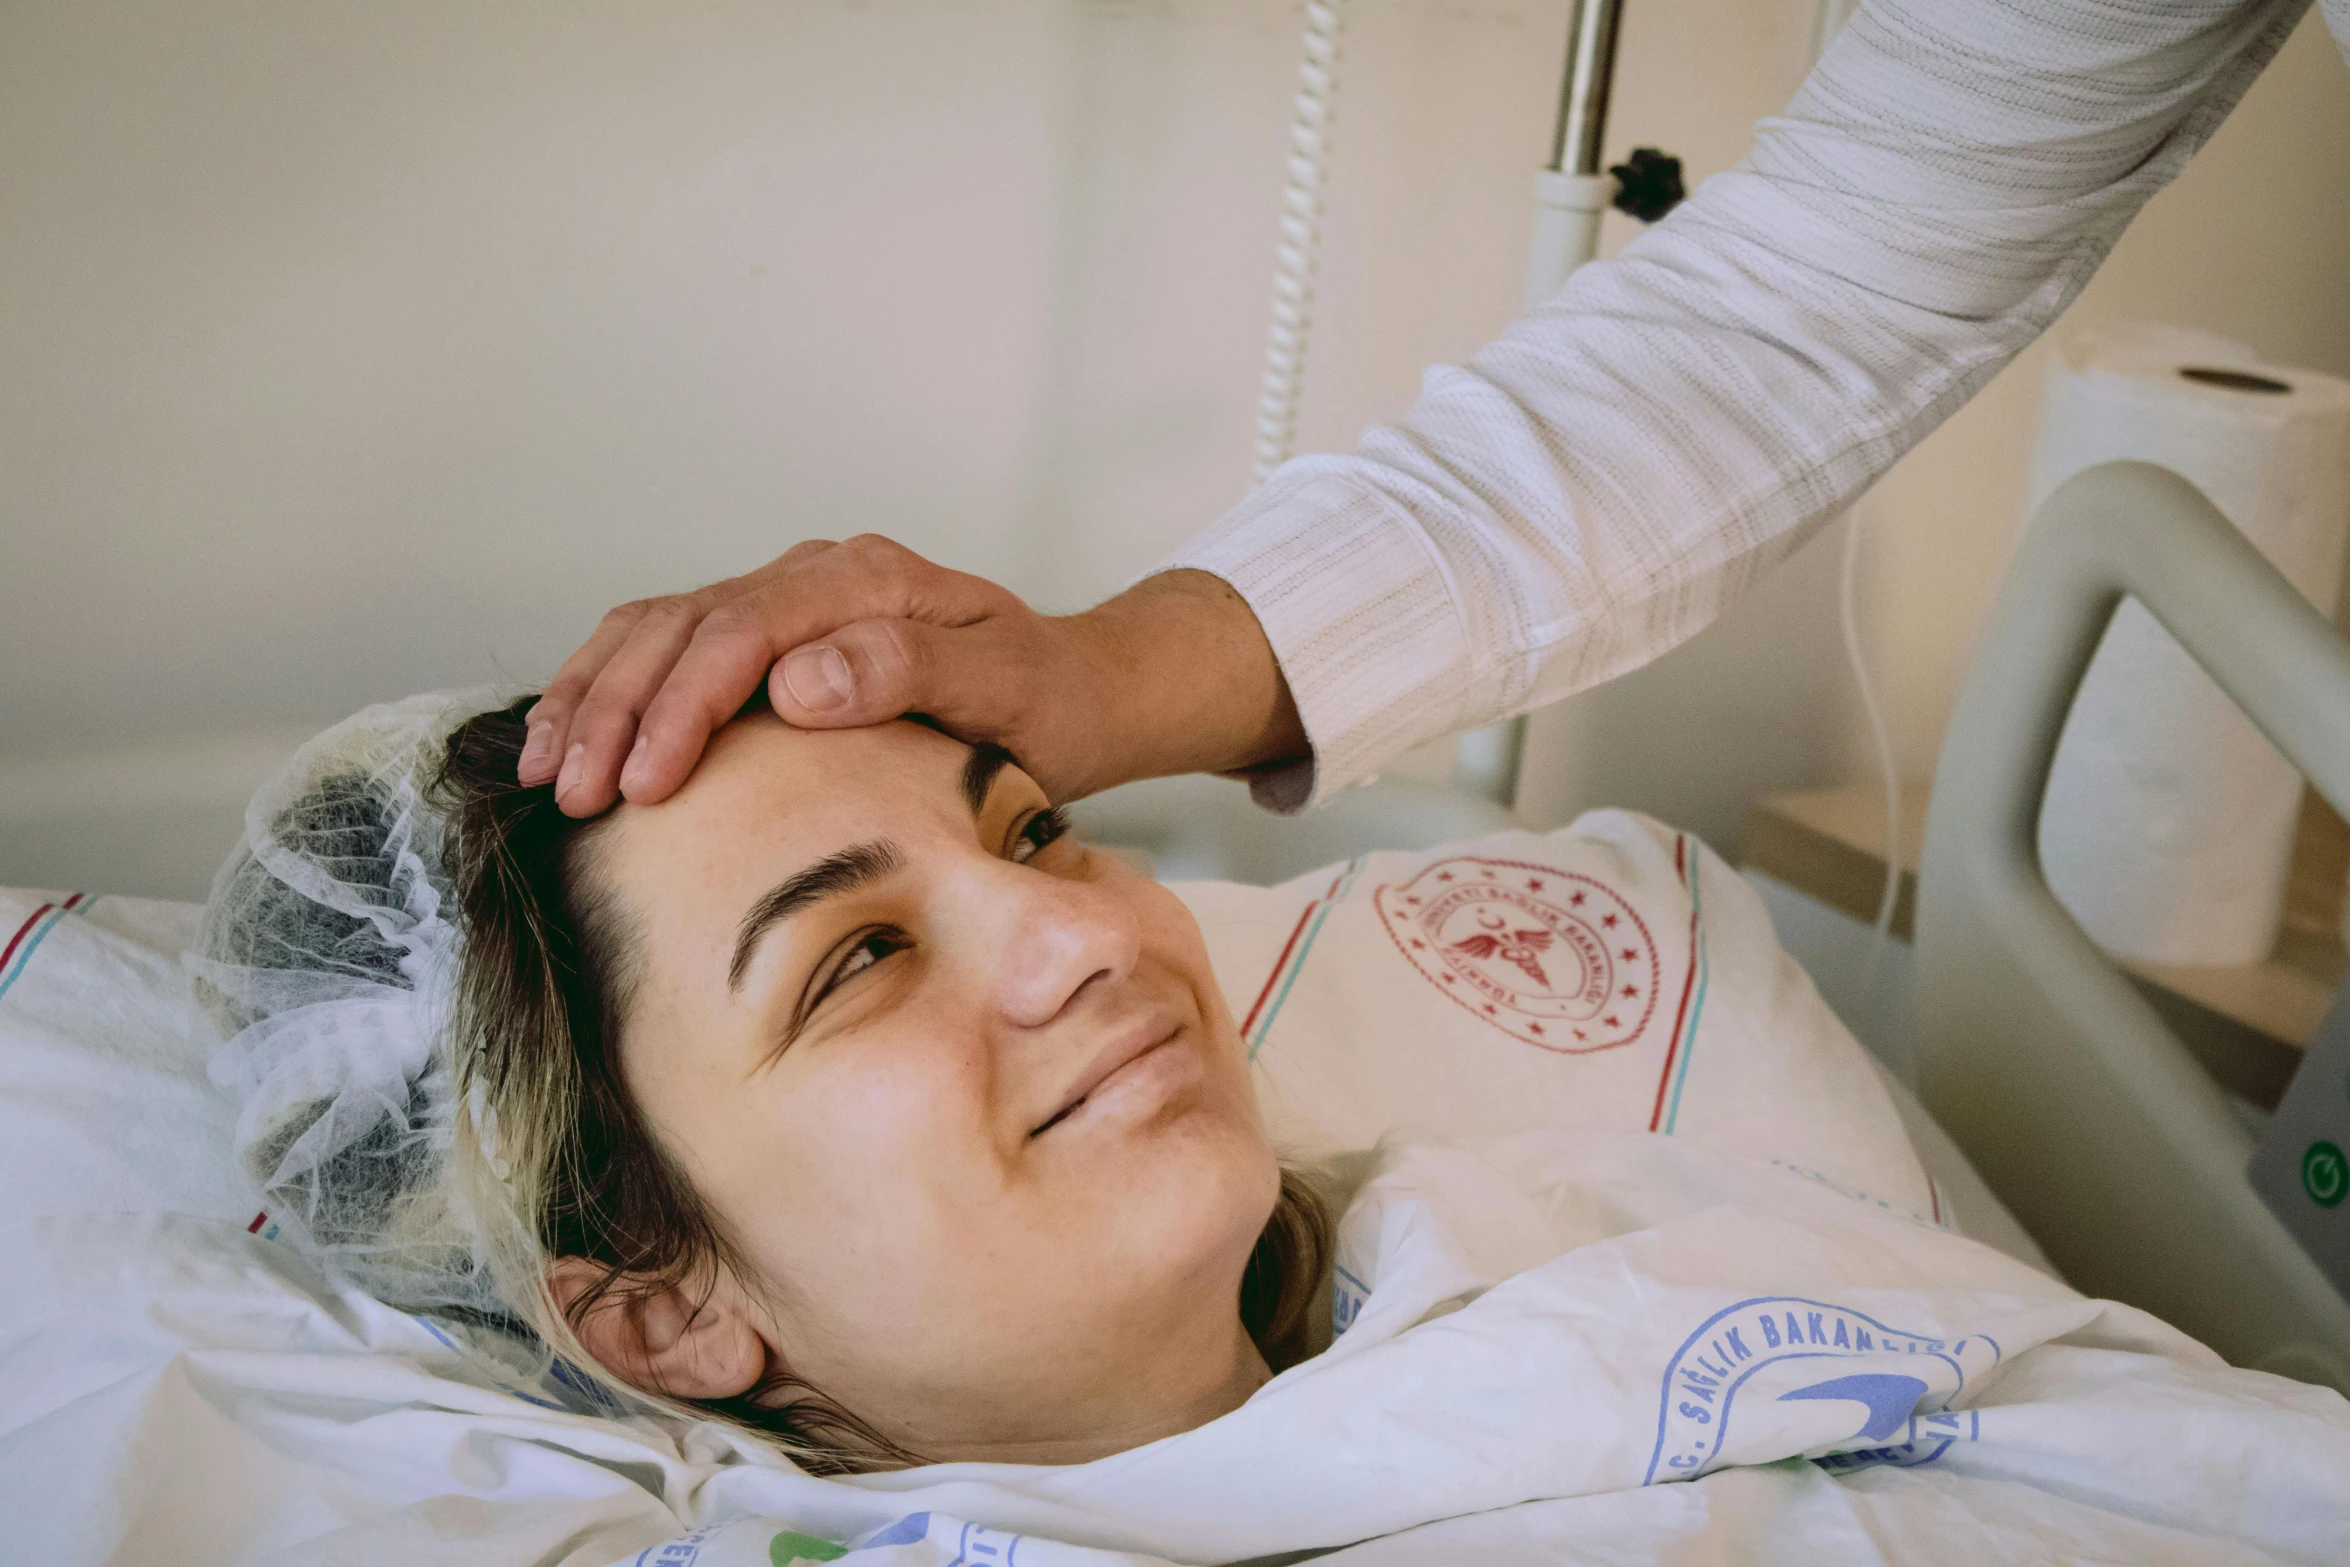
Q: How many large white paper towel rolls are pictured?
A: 1